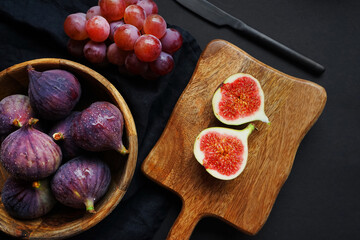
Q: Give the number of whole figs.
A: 7